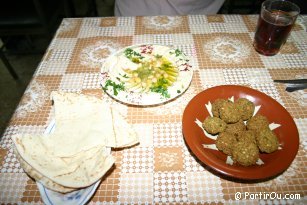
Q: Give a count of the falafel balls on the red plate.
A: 10